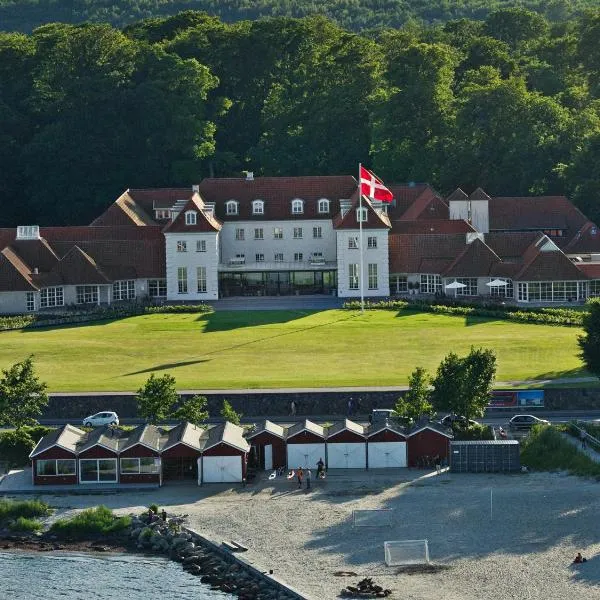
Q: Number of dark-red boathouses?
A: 10